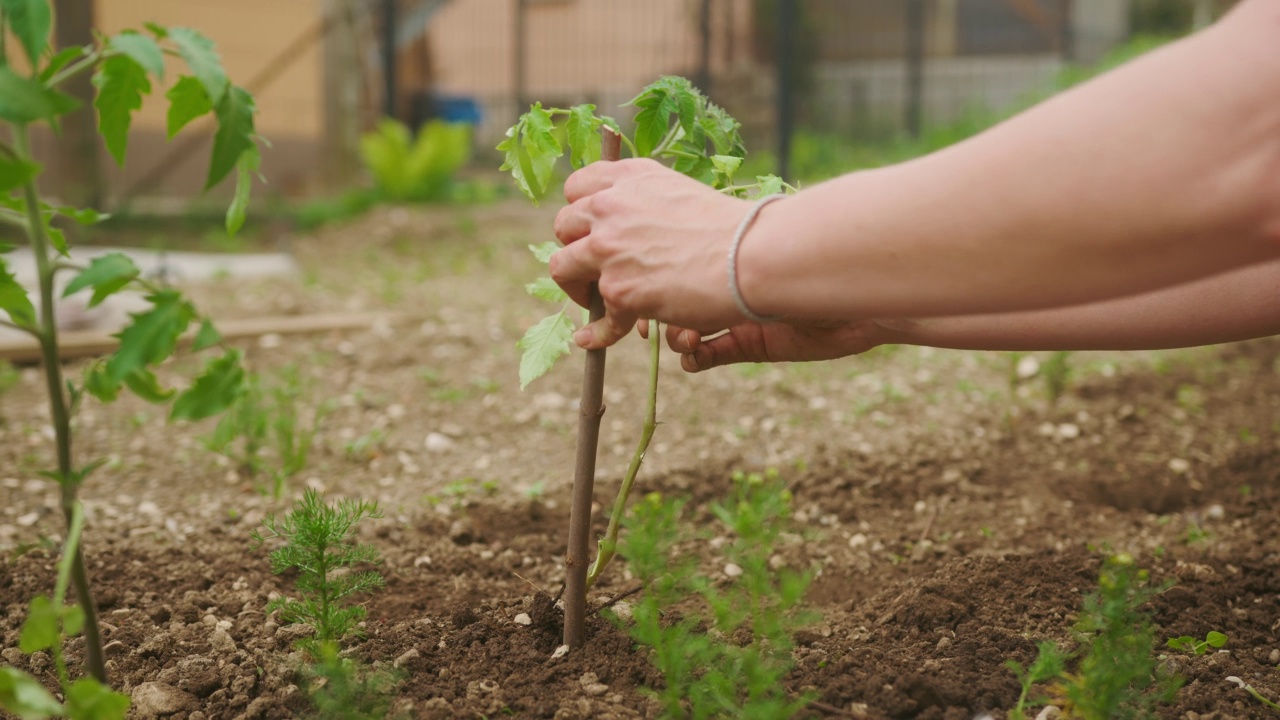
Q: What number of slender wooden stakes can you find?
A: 1